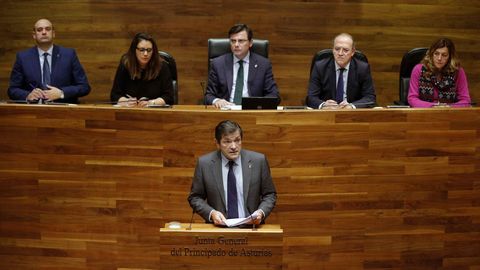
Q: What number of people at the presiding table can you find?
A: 5